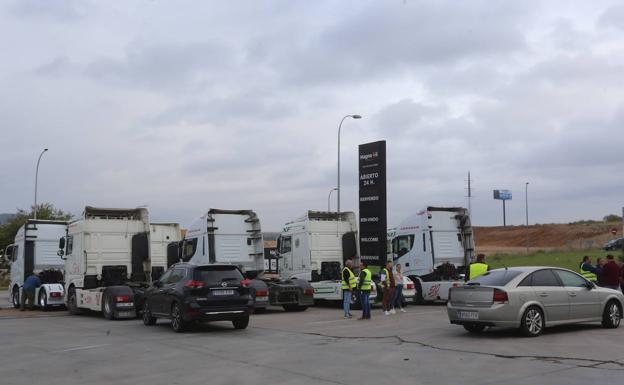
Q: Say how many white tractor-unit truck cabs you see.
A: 6